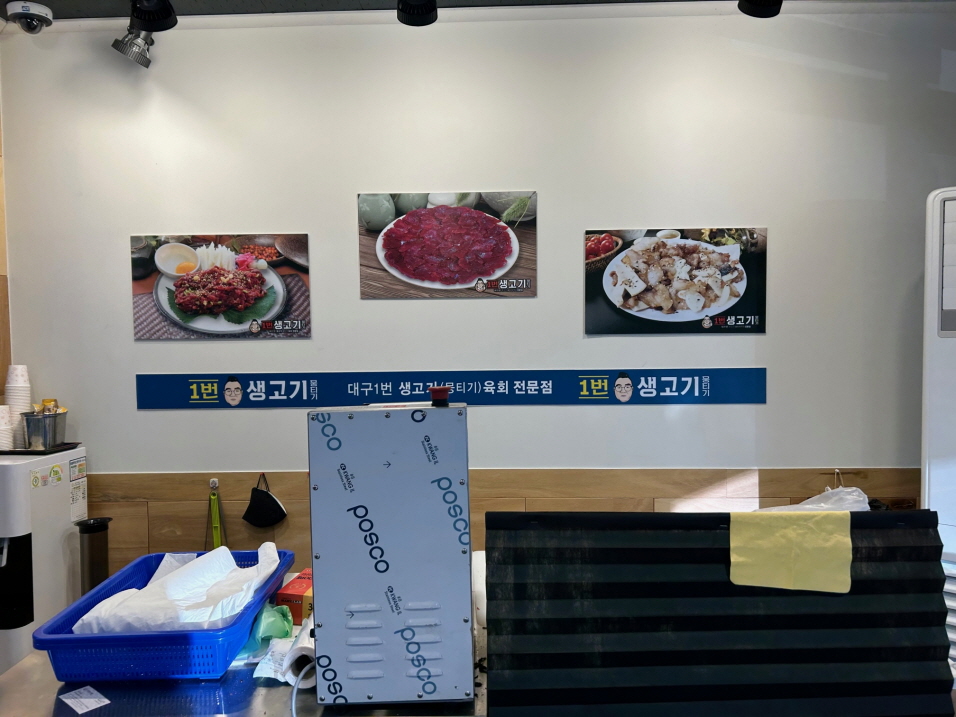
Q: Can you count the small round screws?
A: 15